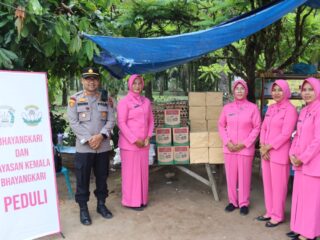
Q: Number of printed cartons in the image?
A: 5